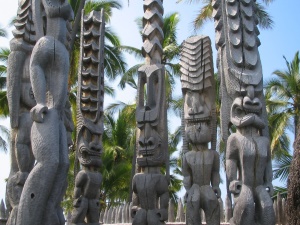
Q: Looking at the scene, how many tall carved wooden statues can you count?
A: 6